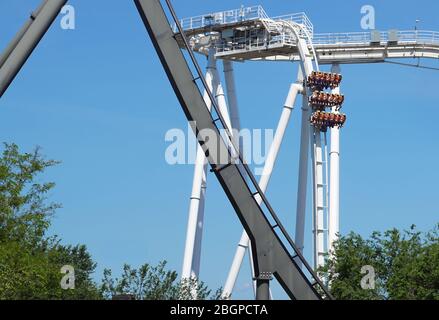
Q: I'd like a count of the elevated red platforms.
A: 3